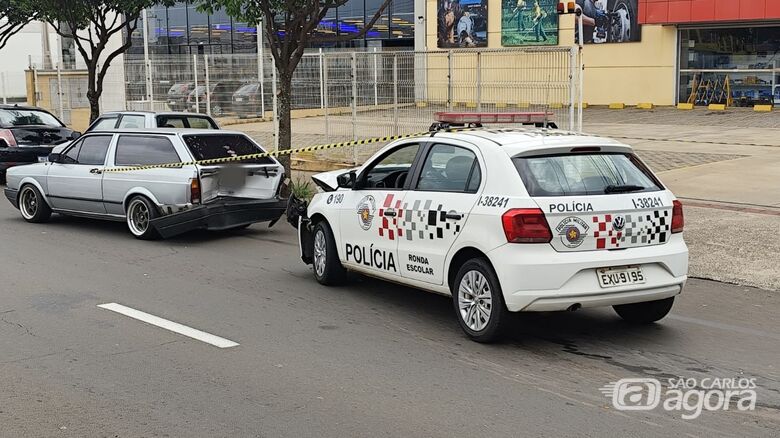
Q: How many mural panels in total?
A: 3